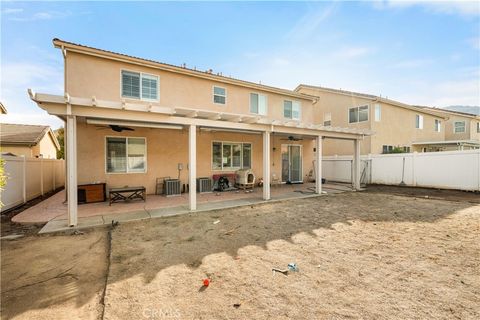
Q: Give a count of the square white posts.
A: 5